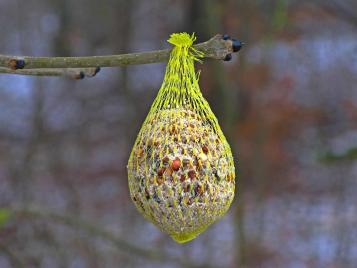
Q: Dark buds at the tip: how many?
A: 3